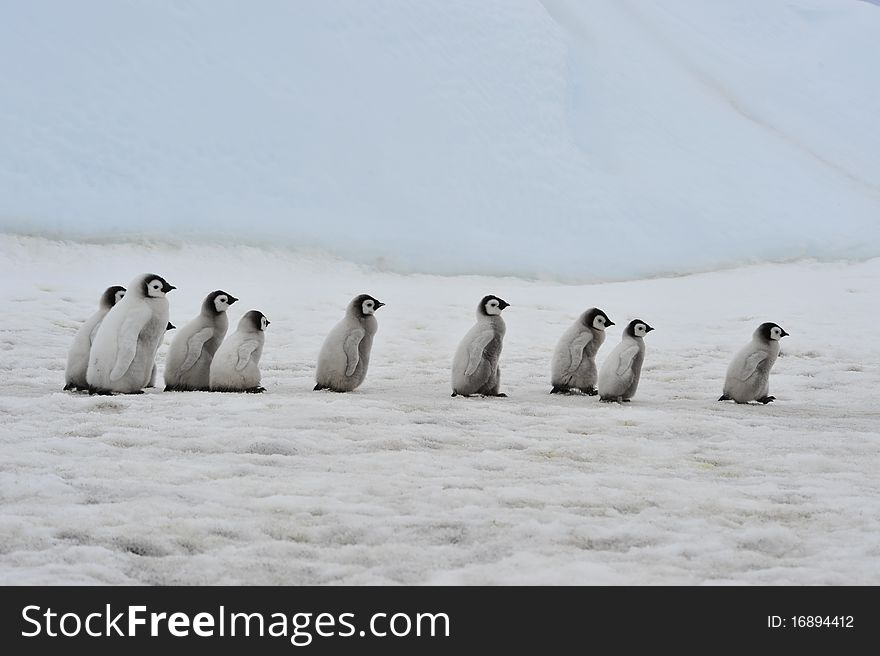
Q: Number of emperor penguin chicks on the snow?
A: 10